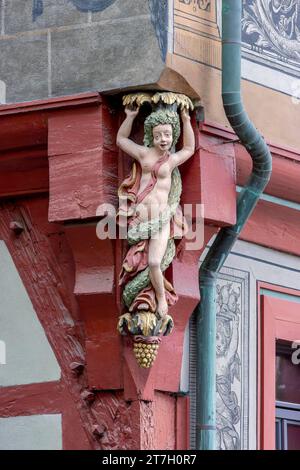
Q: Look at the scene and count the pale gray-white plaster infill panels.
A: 2